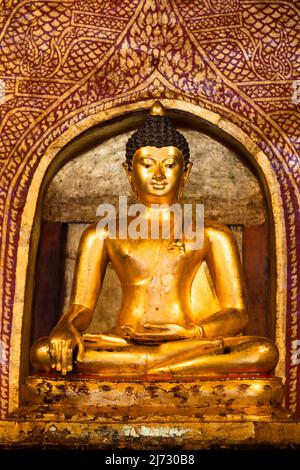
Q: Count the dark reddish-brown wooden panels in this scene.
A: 2